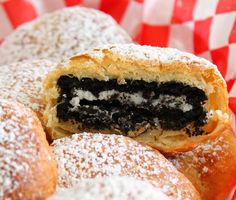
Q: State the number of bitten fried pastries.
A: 1